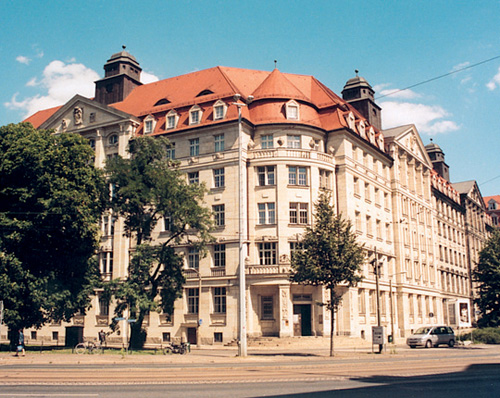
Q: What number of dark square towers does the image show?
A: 3